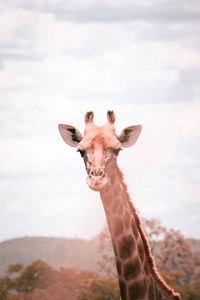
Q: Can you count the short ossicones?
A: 2